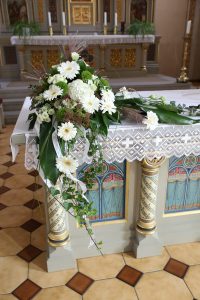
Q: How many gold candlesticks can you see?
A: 5